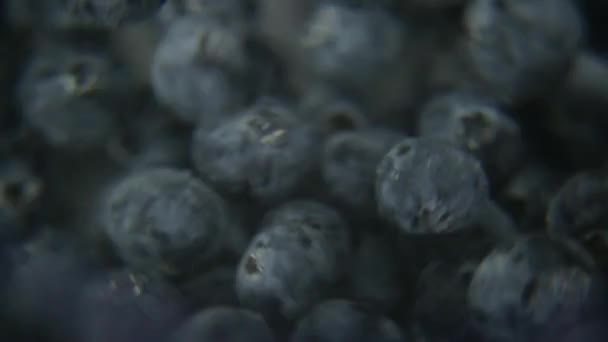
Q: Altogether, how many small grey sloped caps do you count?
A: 0